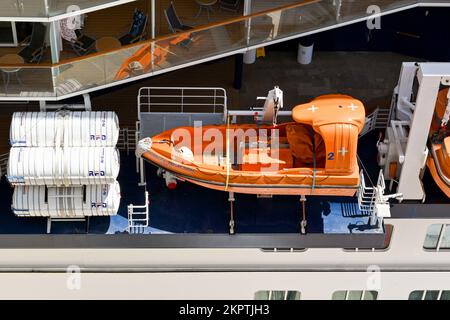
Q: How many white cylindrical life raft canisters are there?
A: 3